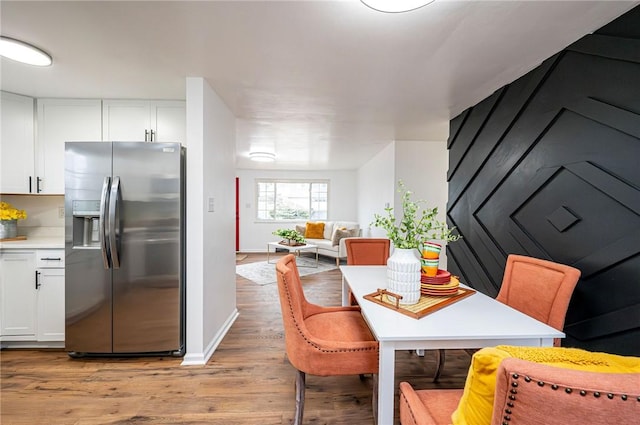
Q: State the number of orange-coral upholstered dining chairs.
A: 4